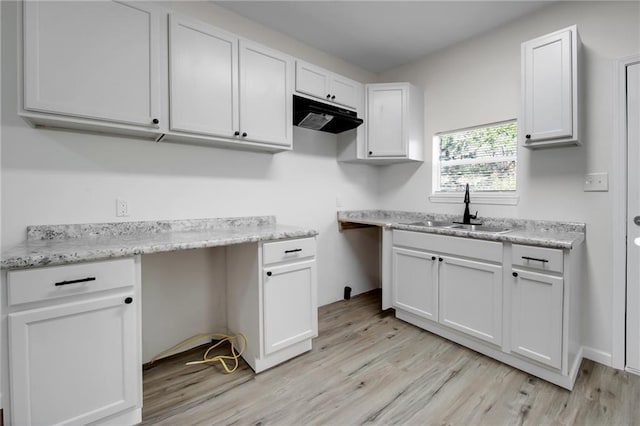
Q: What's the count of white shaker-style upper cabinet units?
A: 5